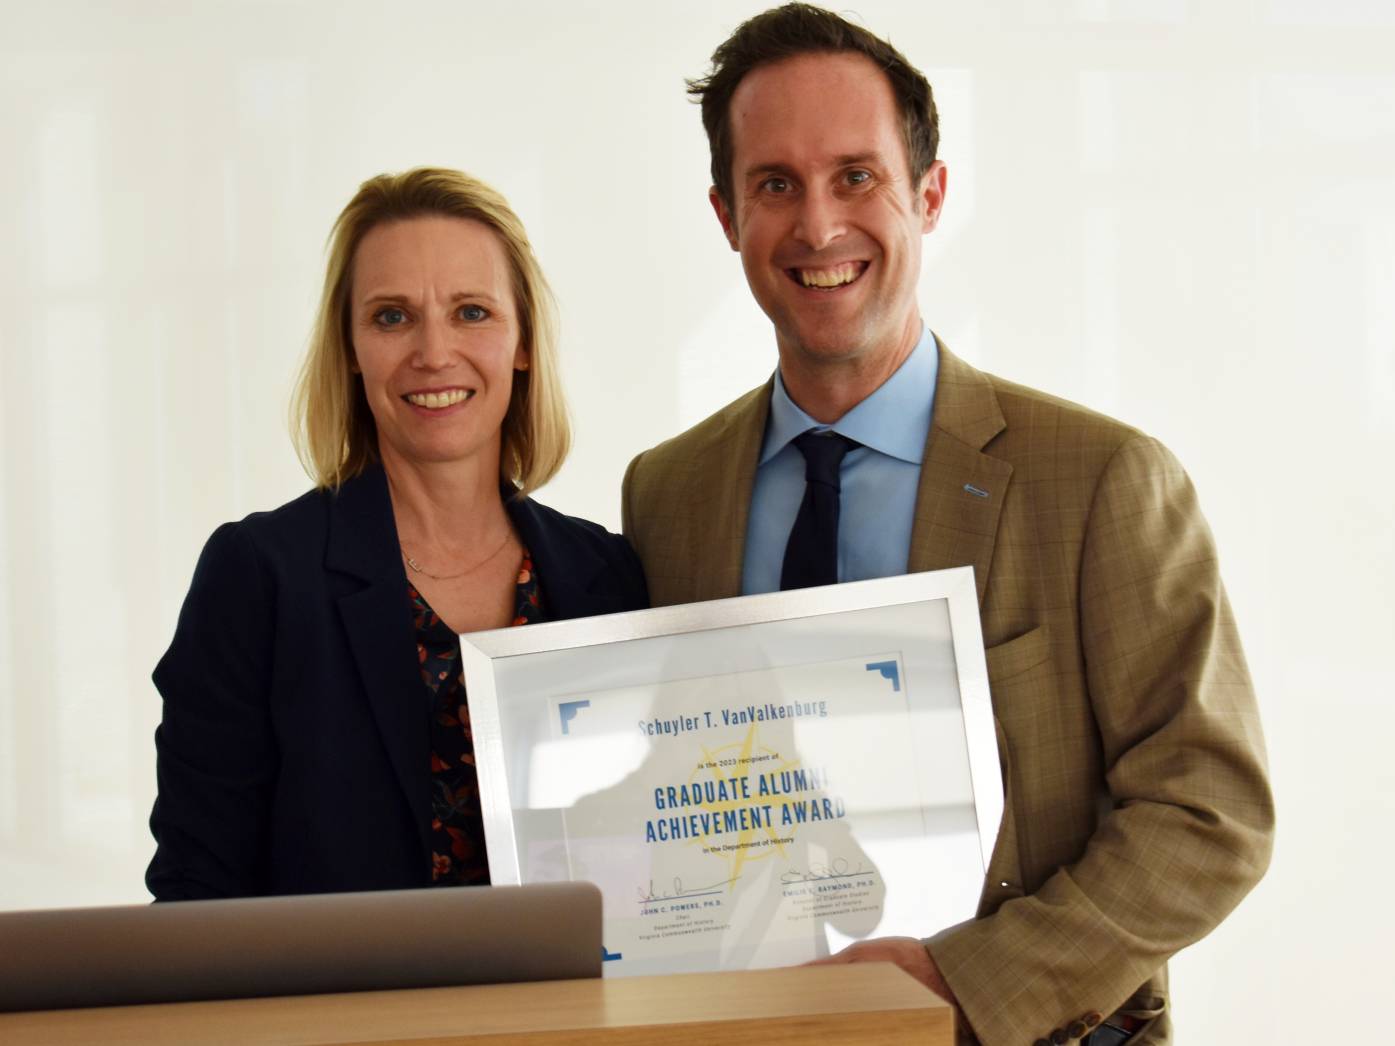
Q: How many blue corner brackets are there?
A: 3